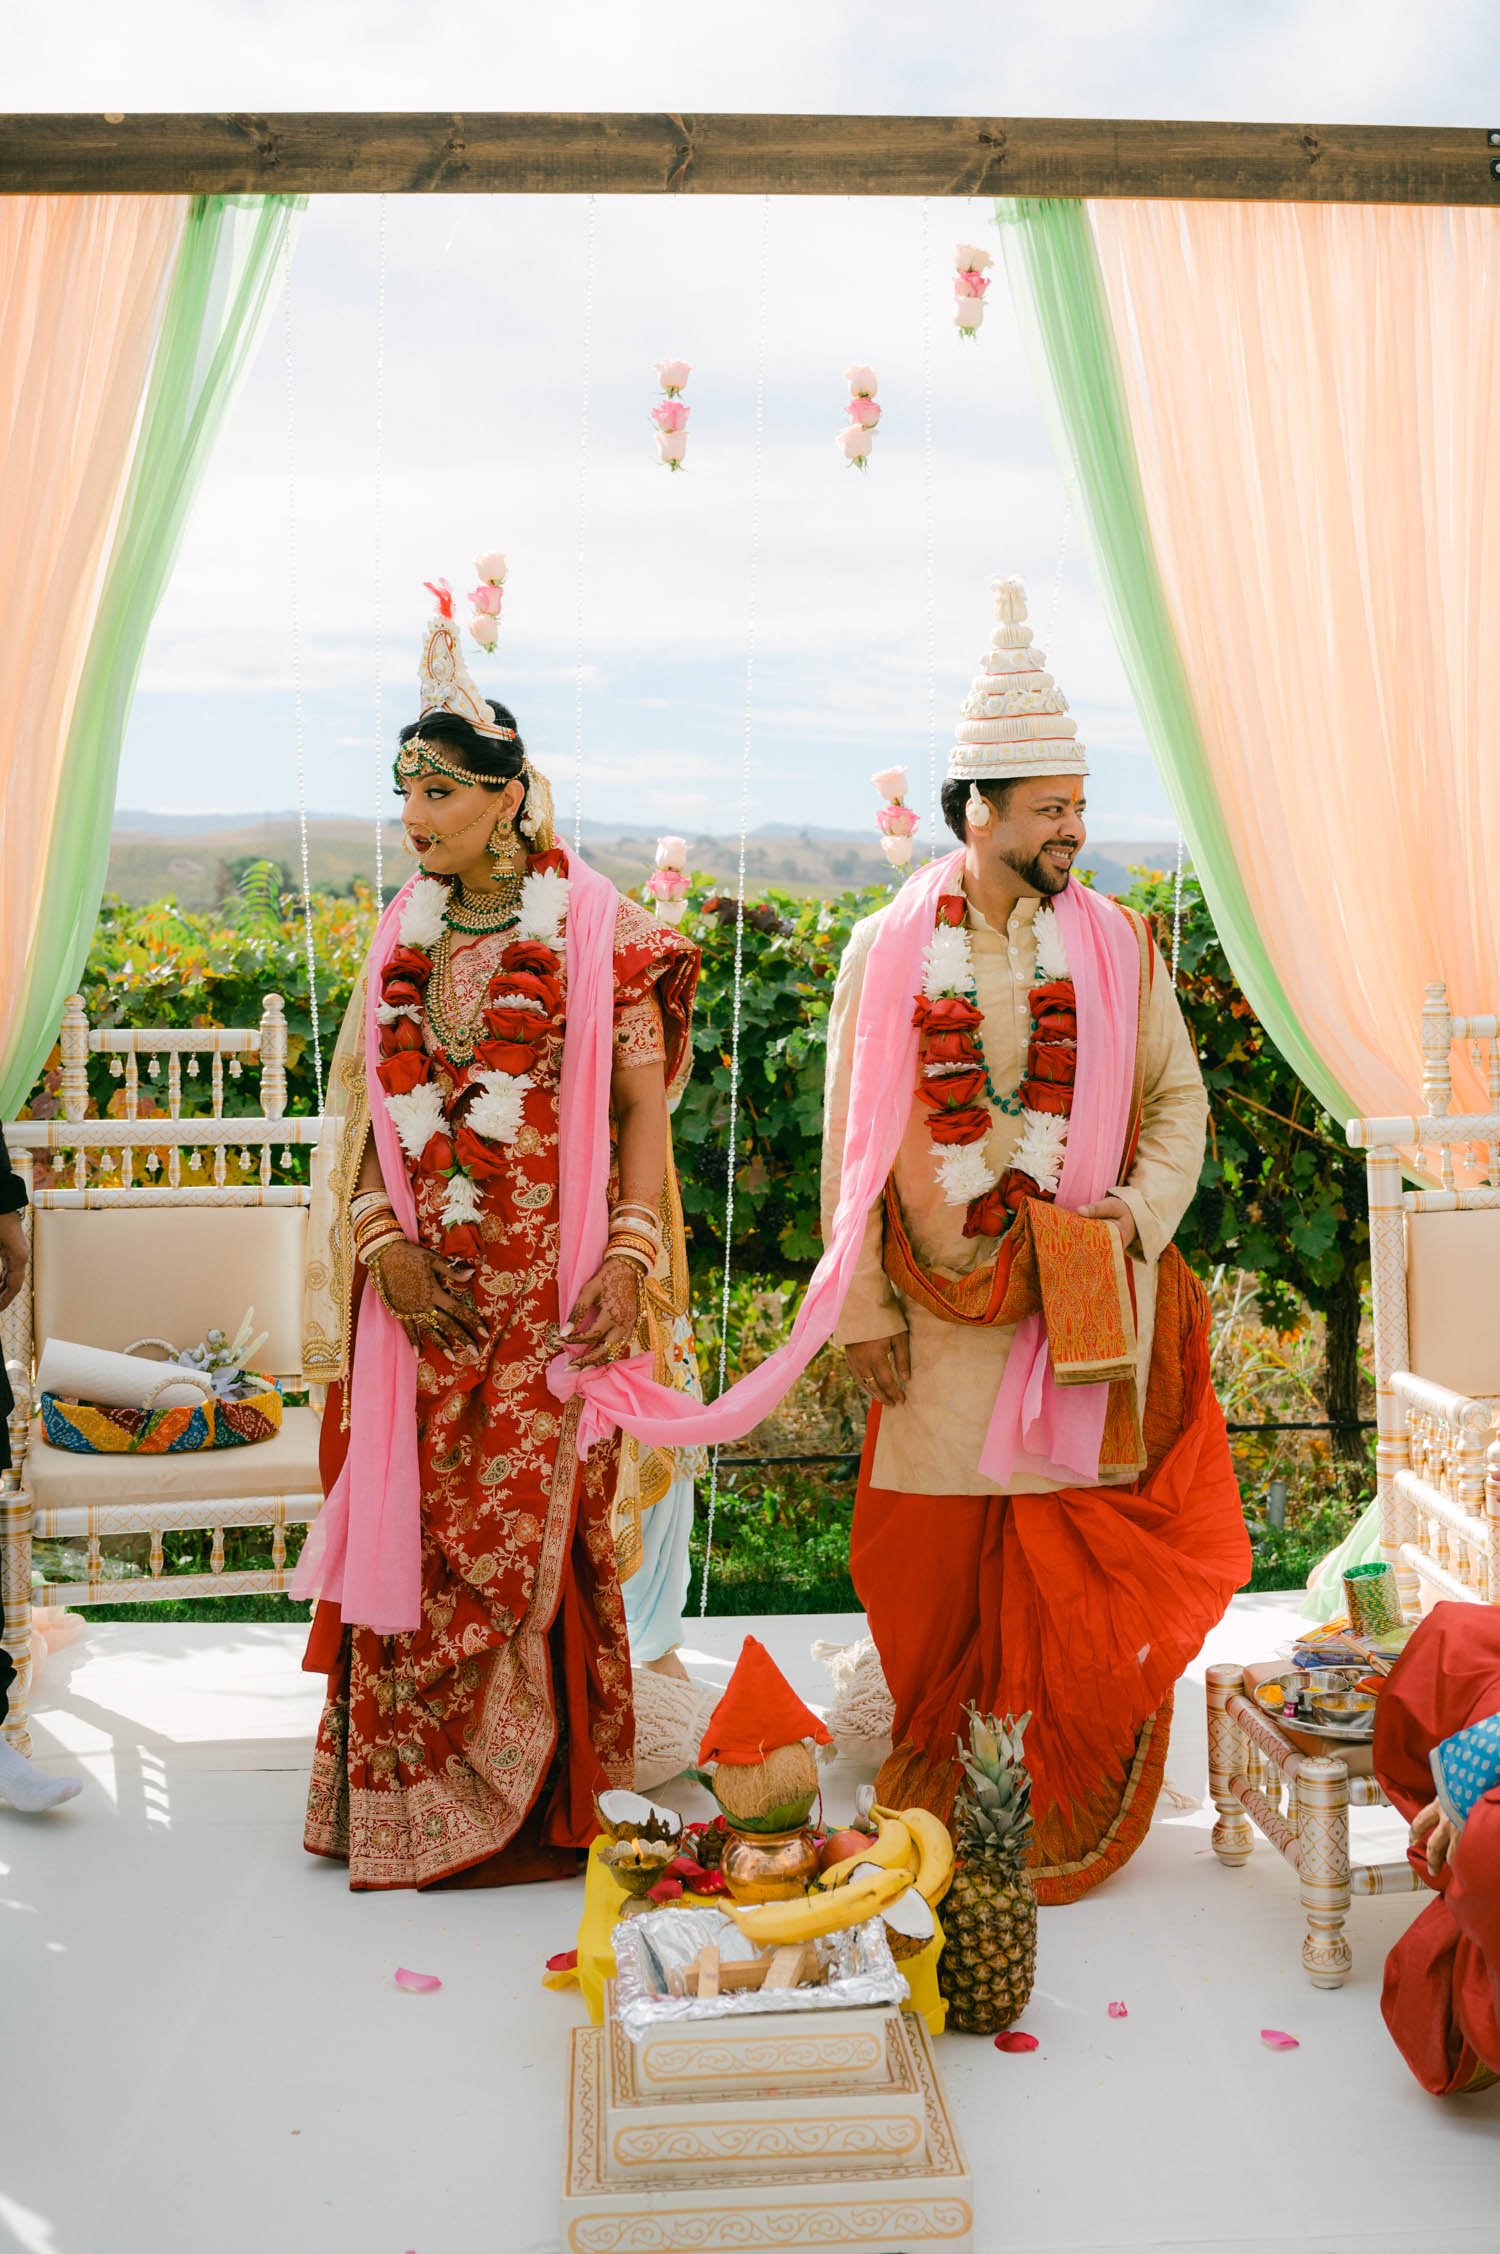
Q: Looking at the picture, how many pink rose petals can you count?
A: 3